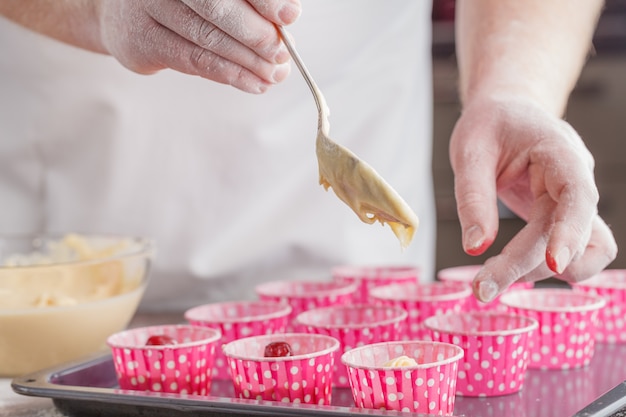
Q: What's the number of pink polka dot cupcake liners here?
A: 12